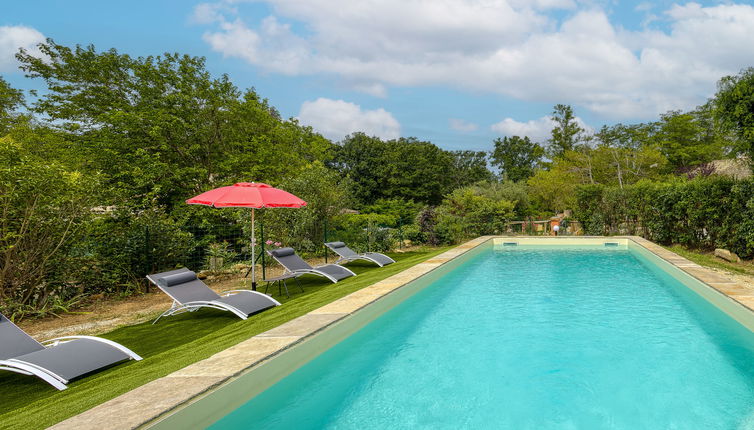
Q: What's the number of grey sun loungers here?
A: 4